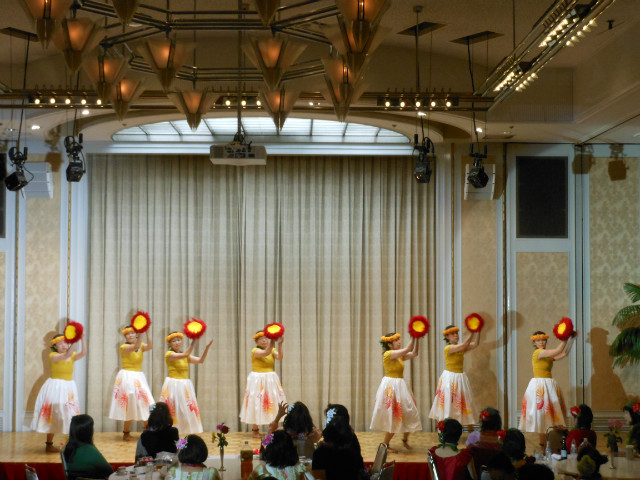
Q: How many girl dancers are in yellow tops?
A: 7